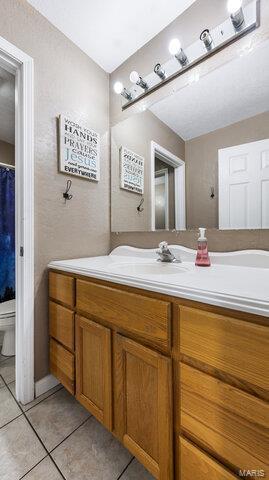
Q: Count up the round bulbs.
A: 4